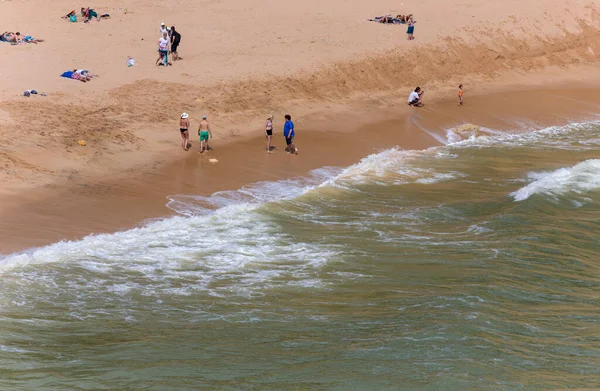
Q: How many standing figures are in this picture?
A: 9